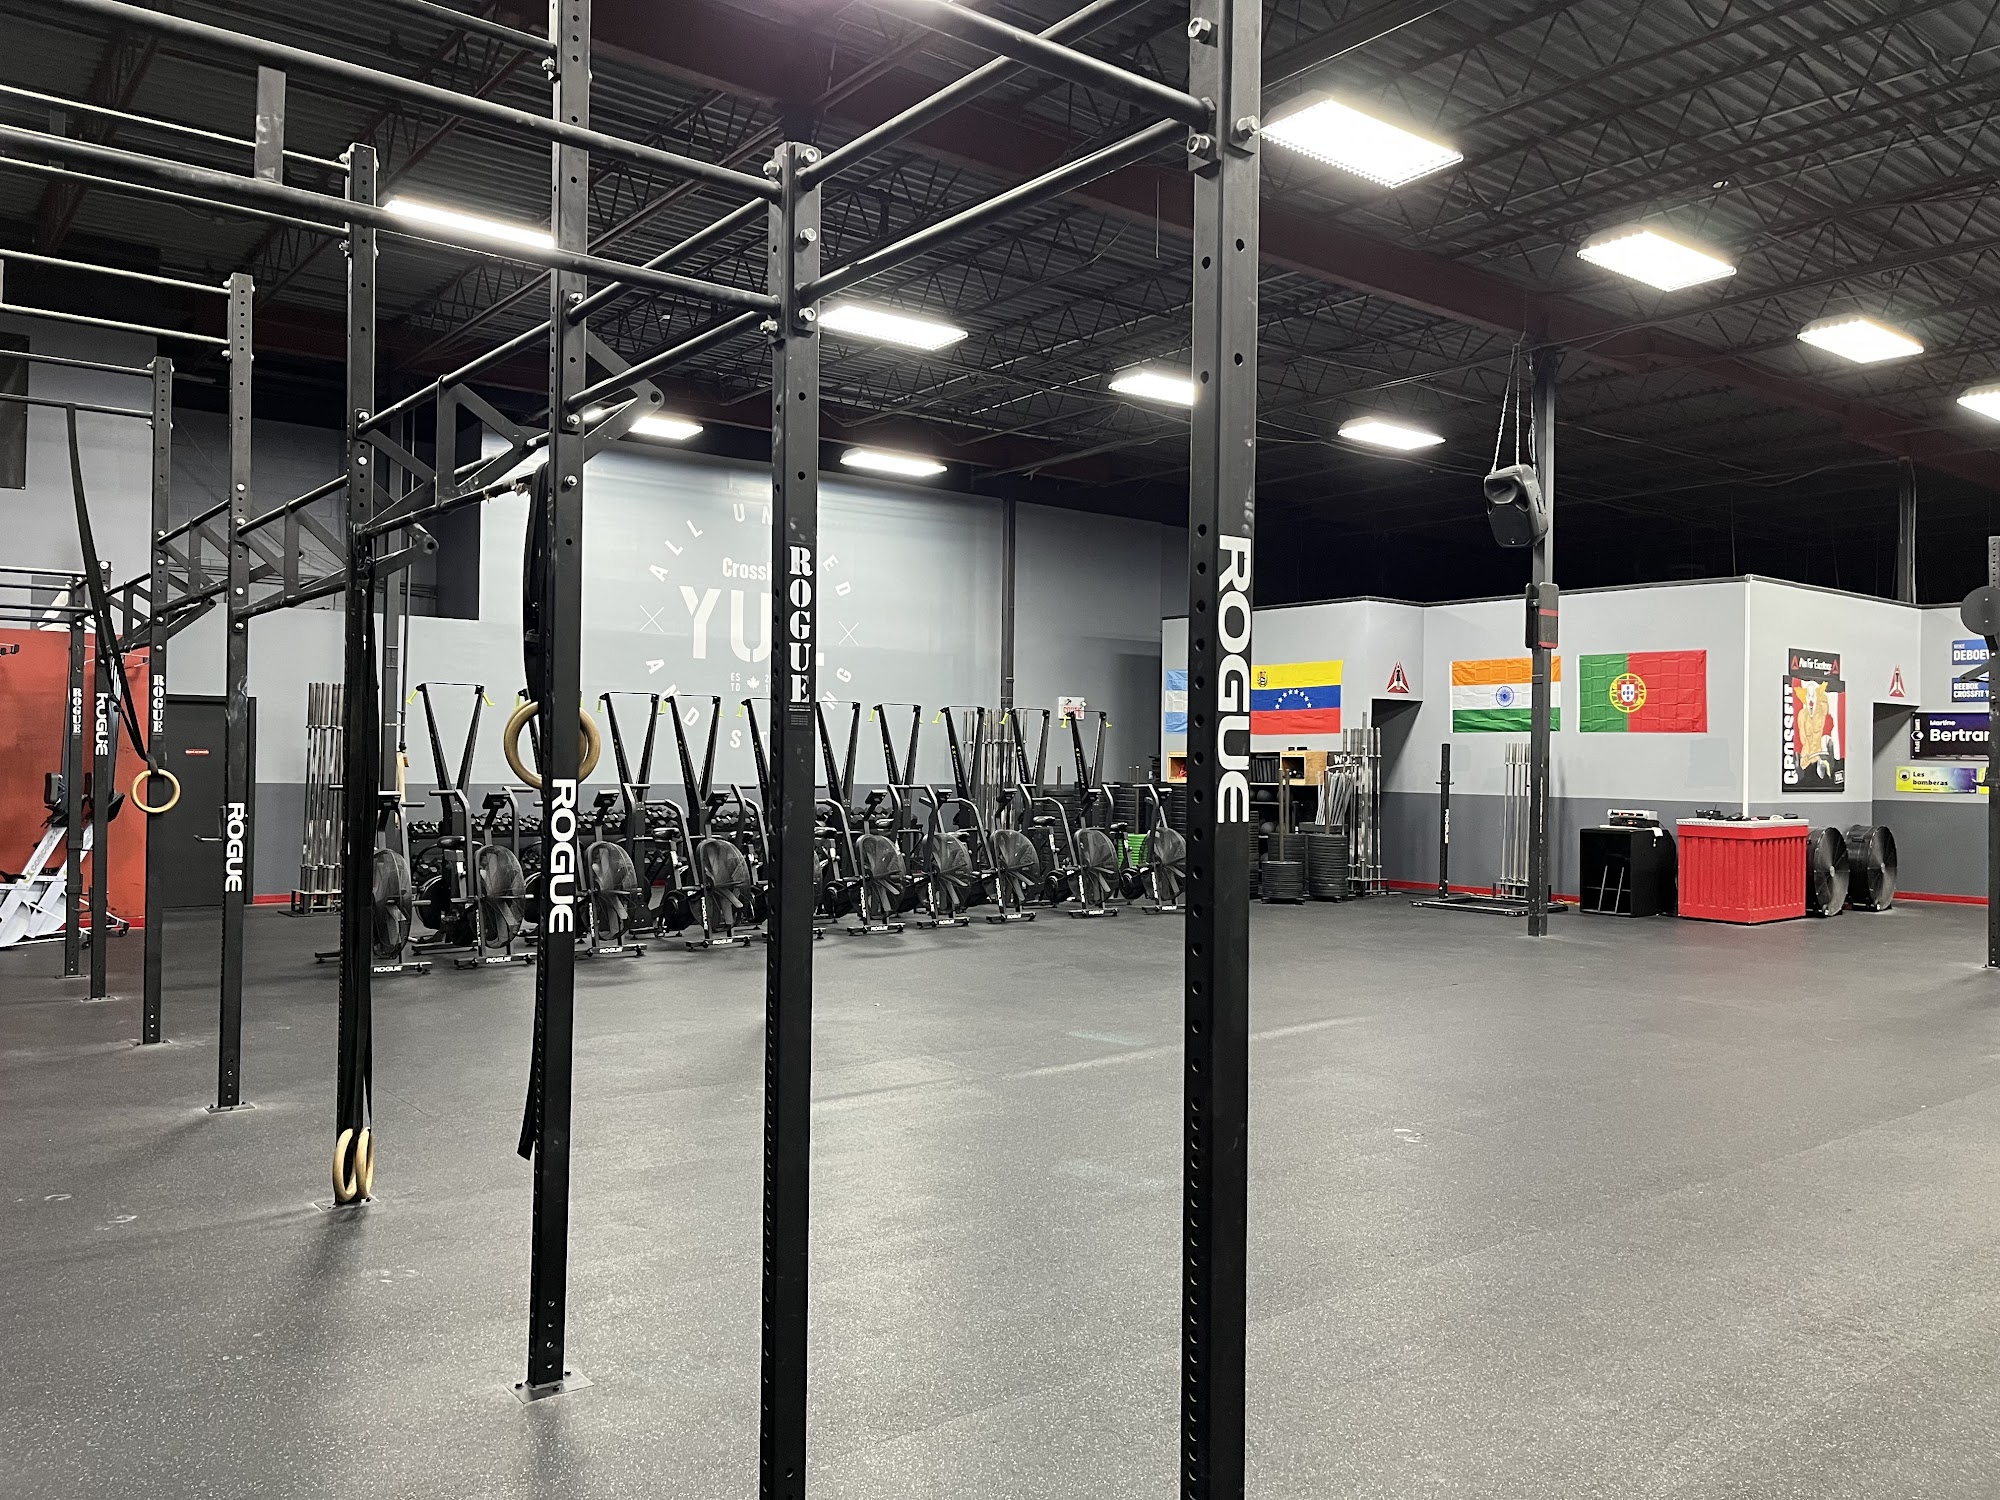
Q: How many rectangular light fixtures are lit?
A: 10